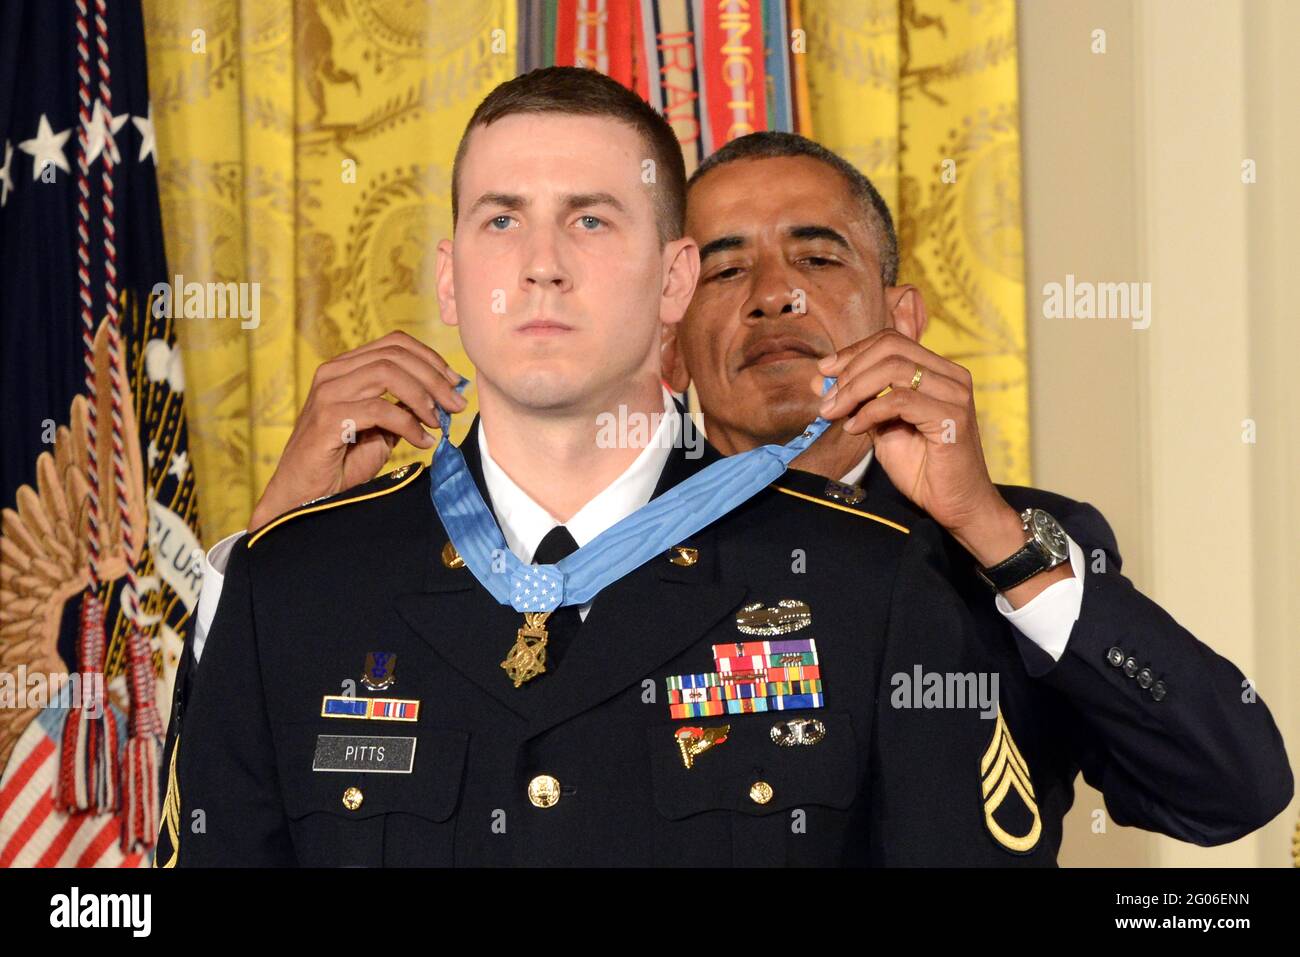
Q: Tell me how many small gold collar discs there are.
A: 2